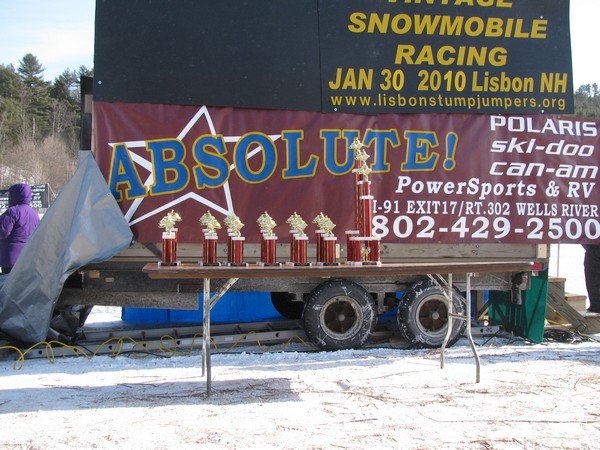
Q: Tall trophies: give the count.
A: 1